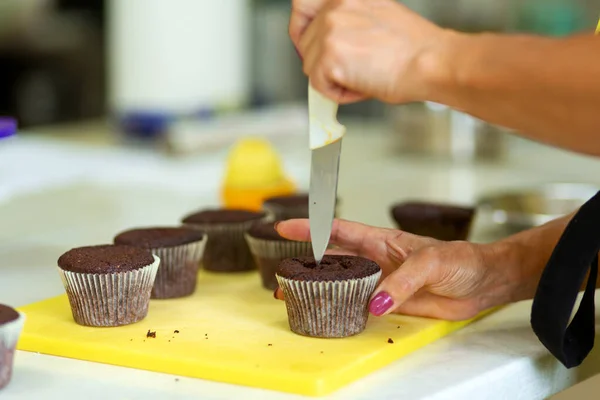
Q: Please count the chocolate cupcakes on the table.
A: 8